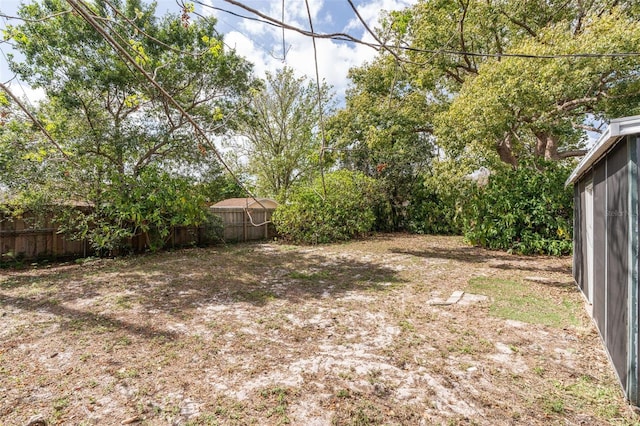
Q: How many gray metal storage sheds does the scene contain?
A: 1